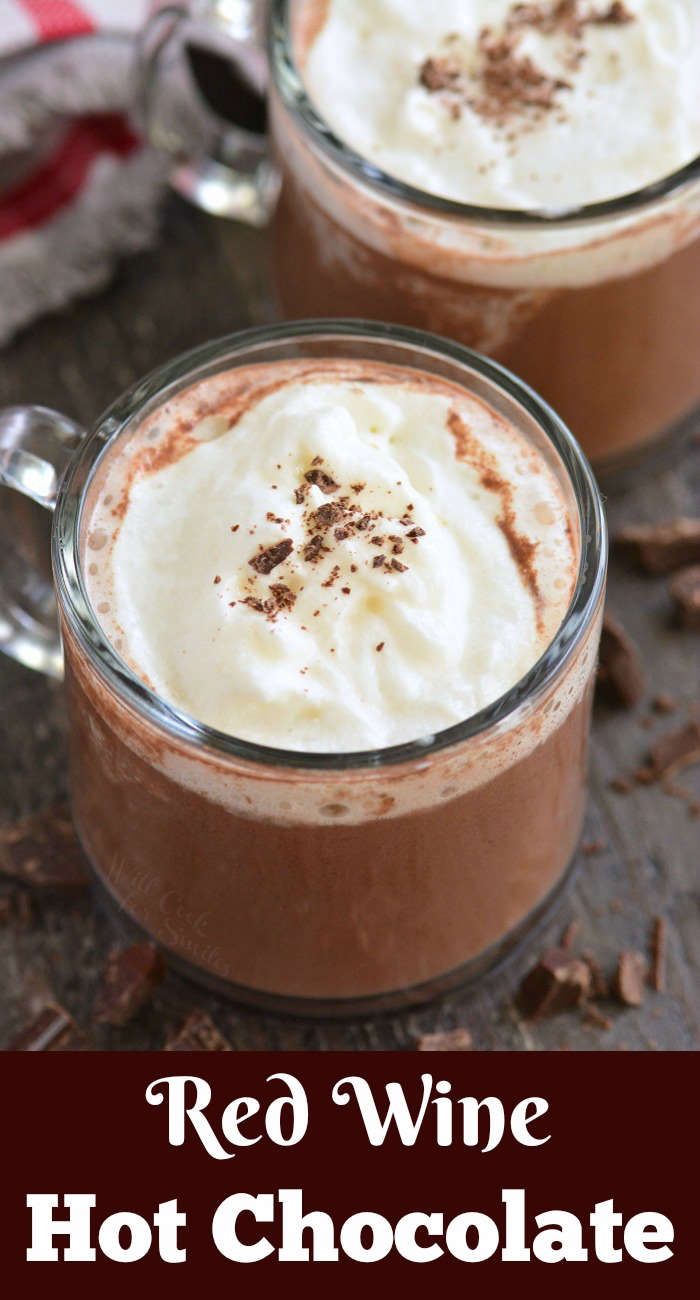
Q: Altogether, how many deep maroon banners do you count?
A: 1